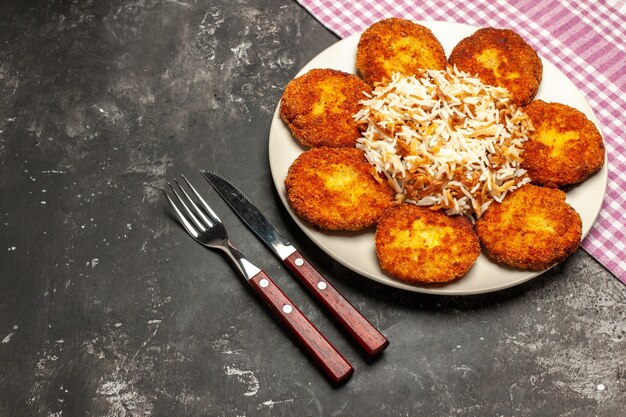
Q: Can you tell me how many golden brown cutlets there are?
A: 7